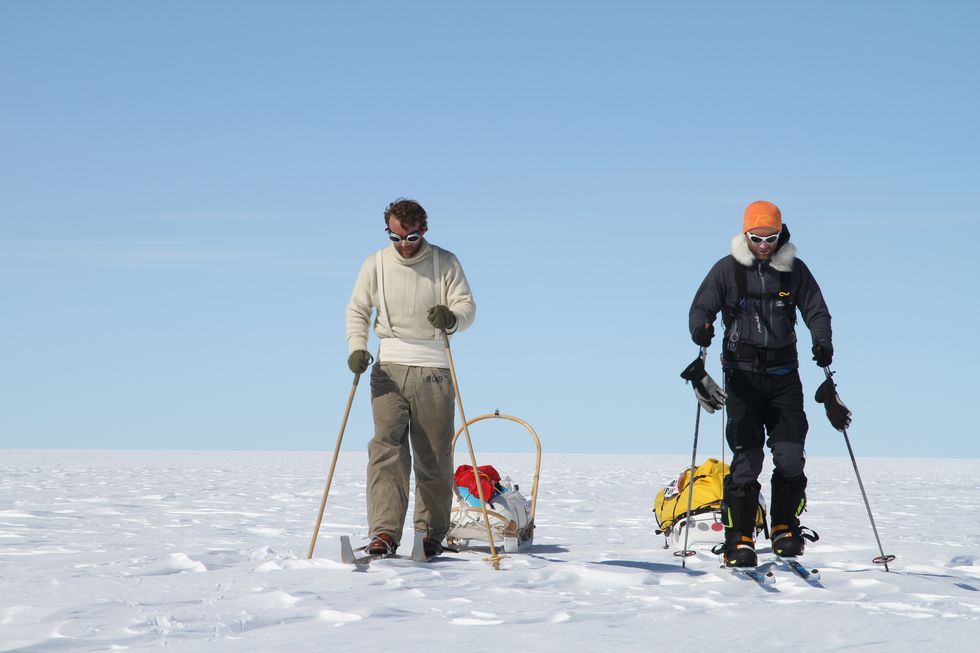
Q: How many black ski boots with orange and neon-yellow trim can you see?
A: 2